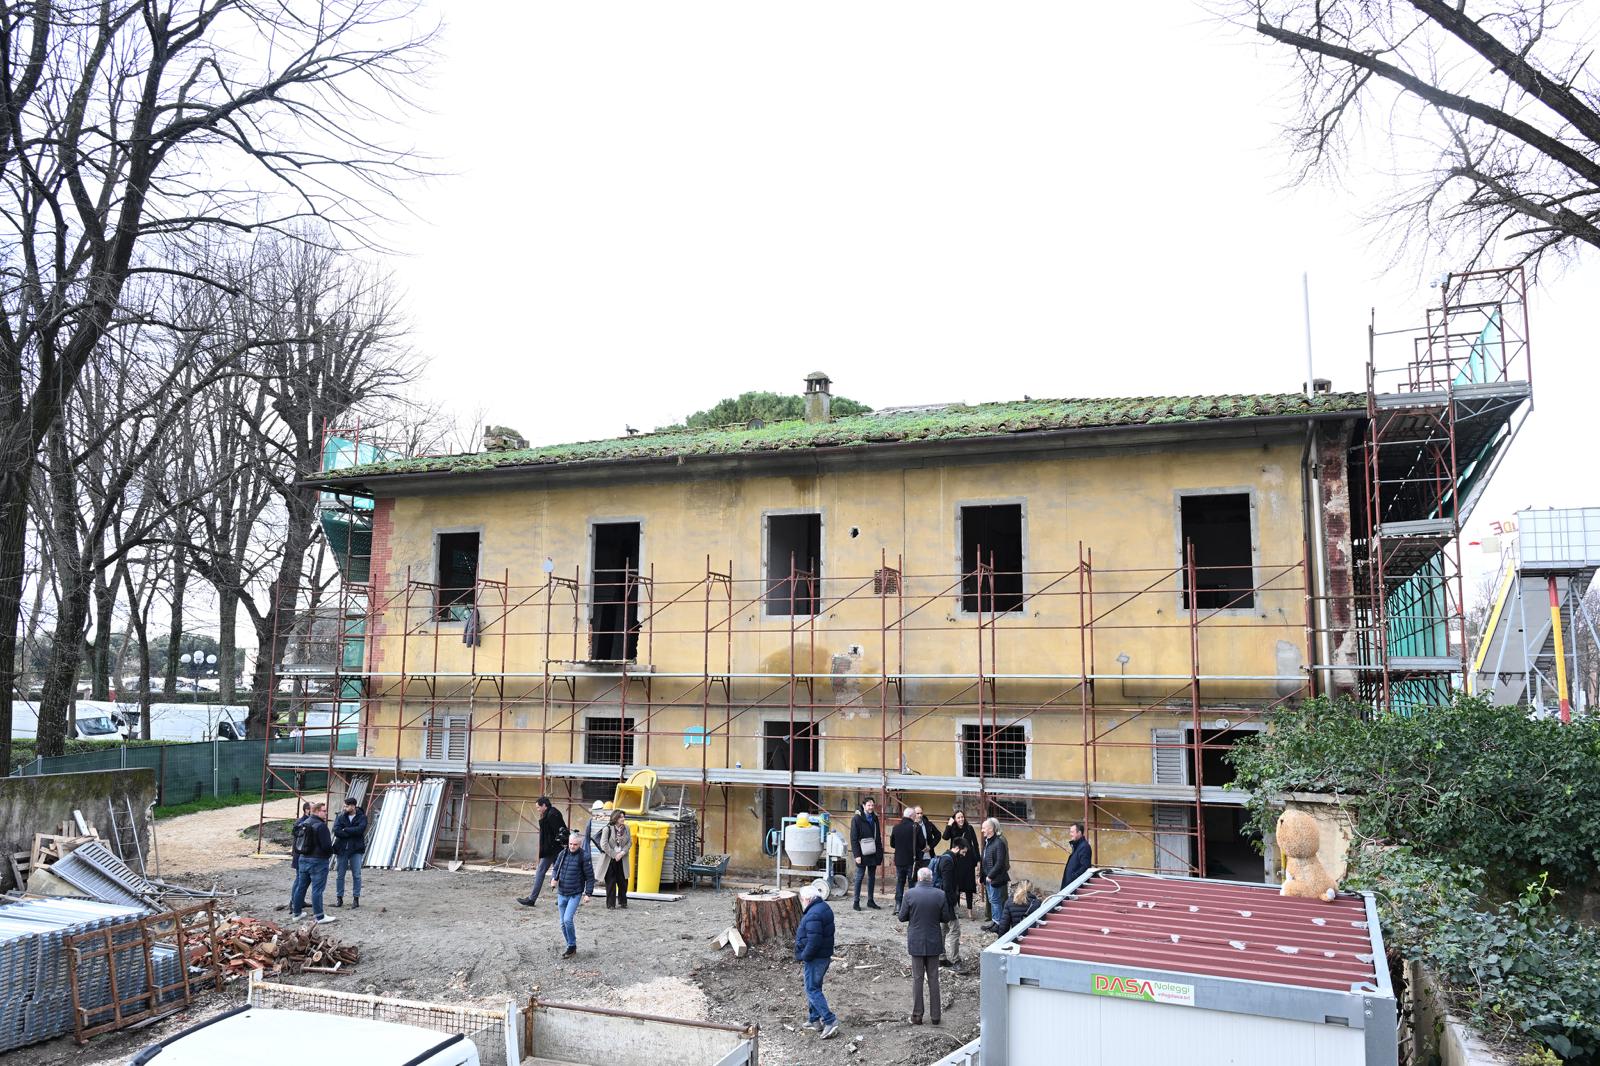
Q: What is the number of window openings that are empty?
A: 5